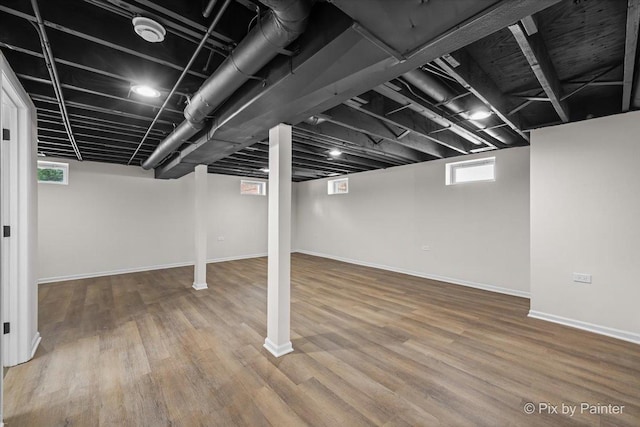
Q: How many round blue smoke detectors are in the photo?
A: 0